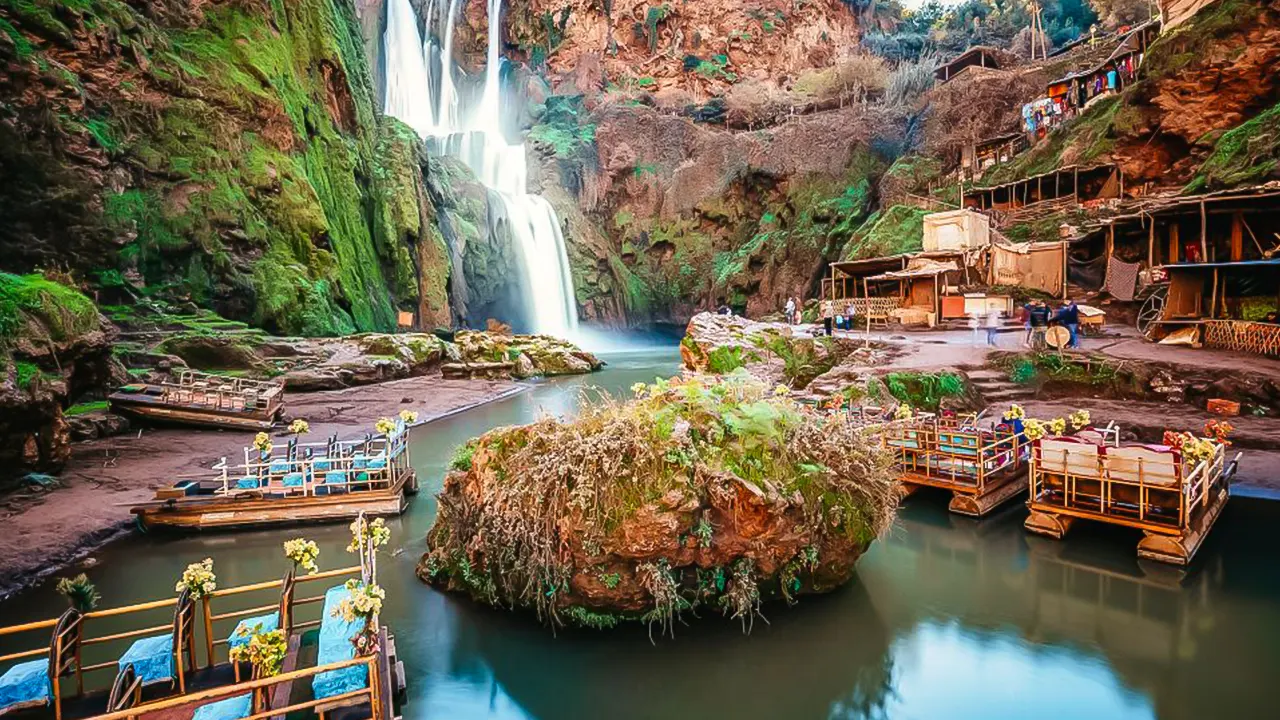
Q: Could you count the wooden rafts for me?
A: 5